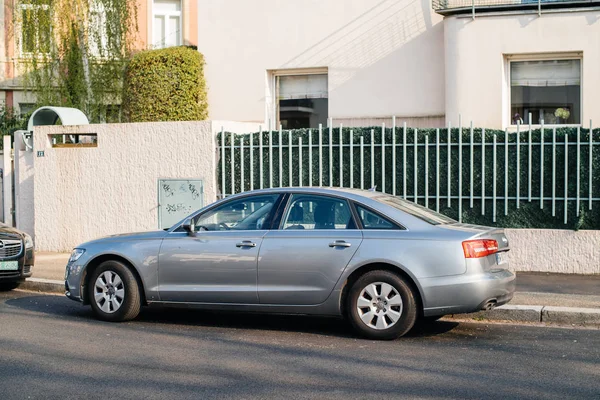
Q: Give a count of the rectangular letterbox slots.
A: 1